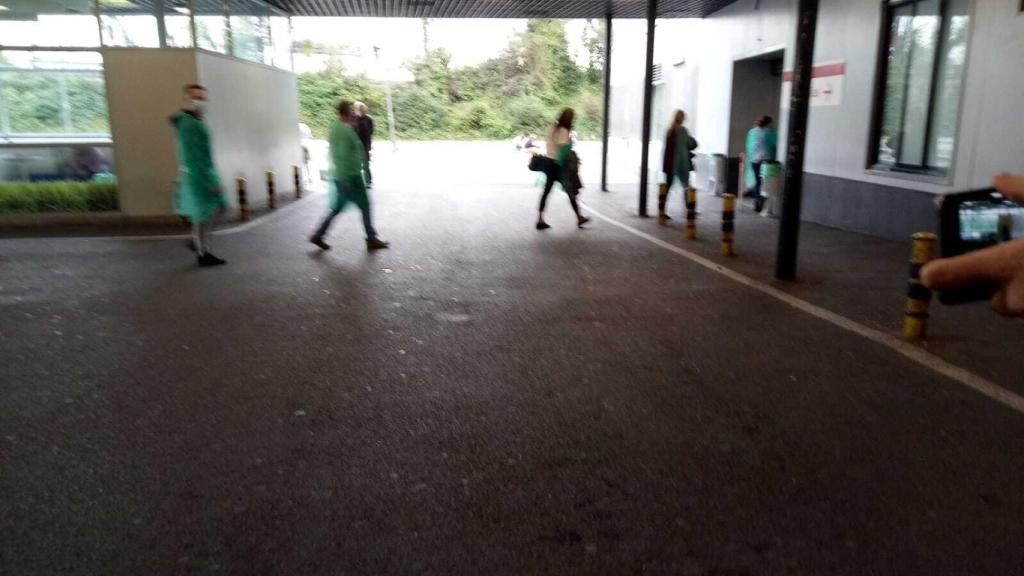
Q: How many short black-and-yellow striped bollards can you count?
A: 7